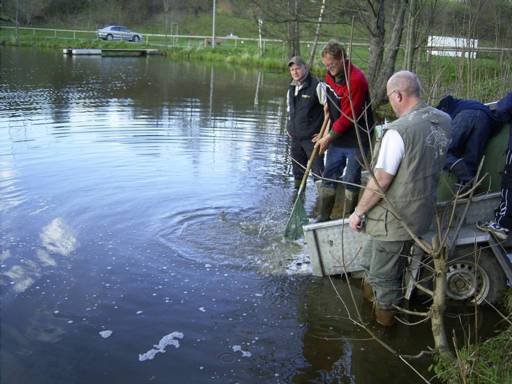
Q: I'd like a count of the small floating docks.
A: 1